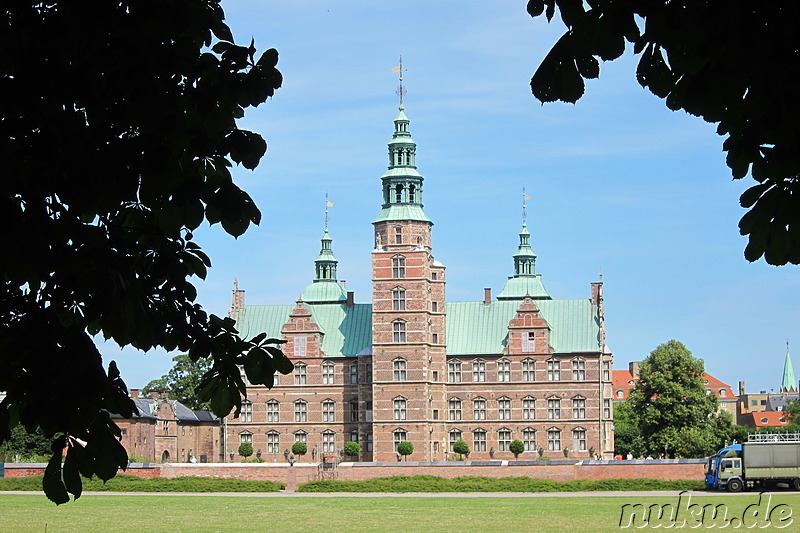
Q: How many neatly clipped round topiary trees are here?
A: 6